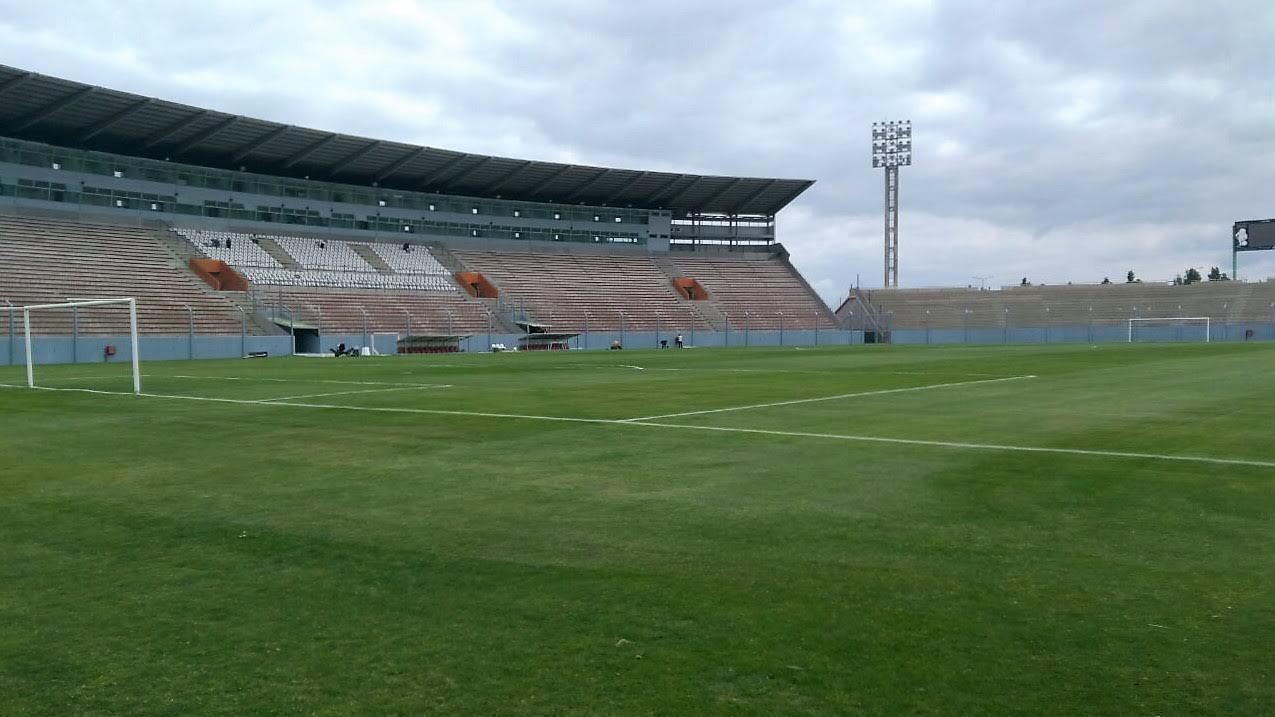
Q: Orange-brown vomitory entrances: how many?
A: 3